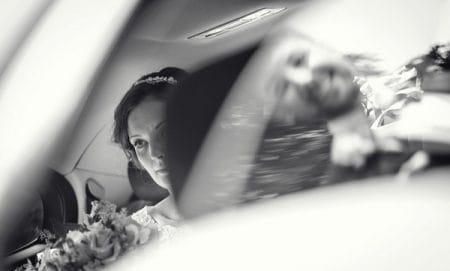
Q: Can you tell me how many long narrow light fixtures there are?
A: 1